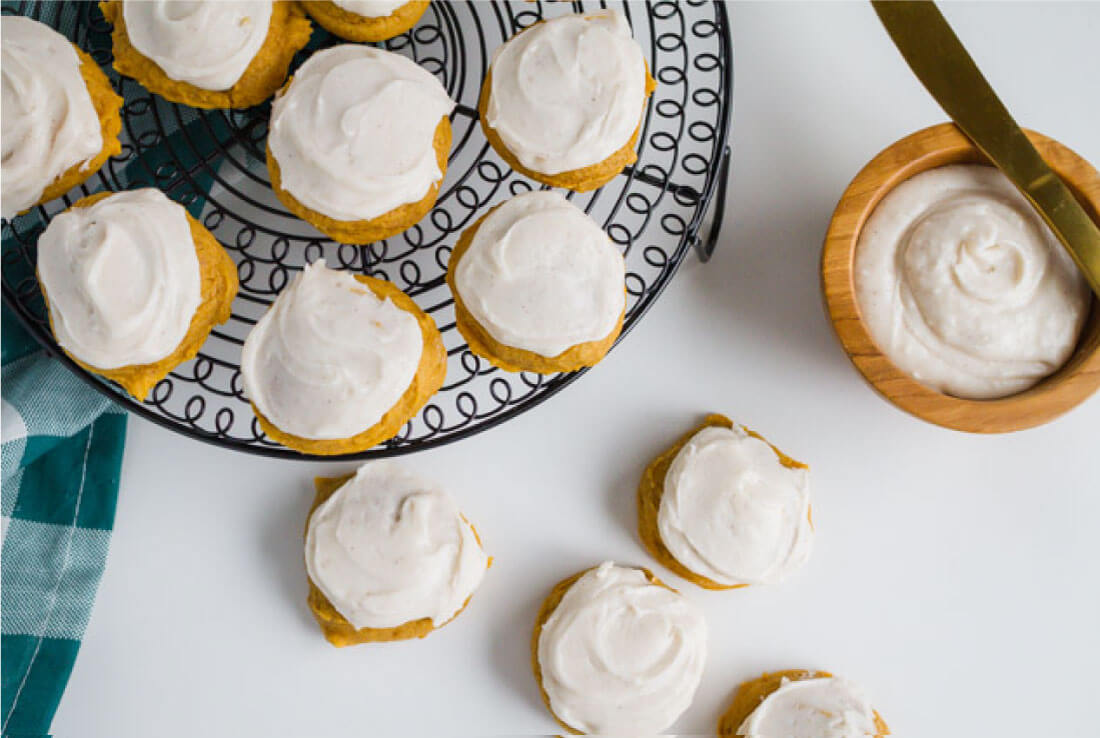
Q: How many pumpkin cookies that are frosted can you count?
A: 12